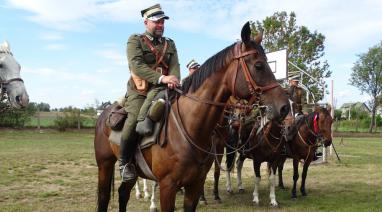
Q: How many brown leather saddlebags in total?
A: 1